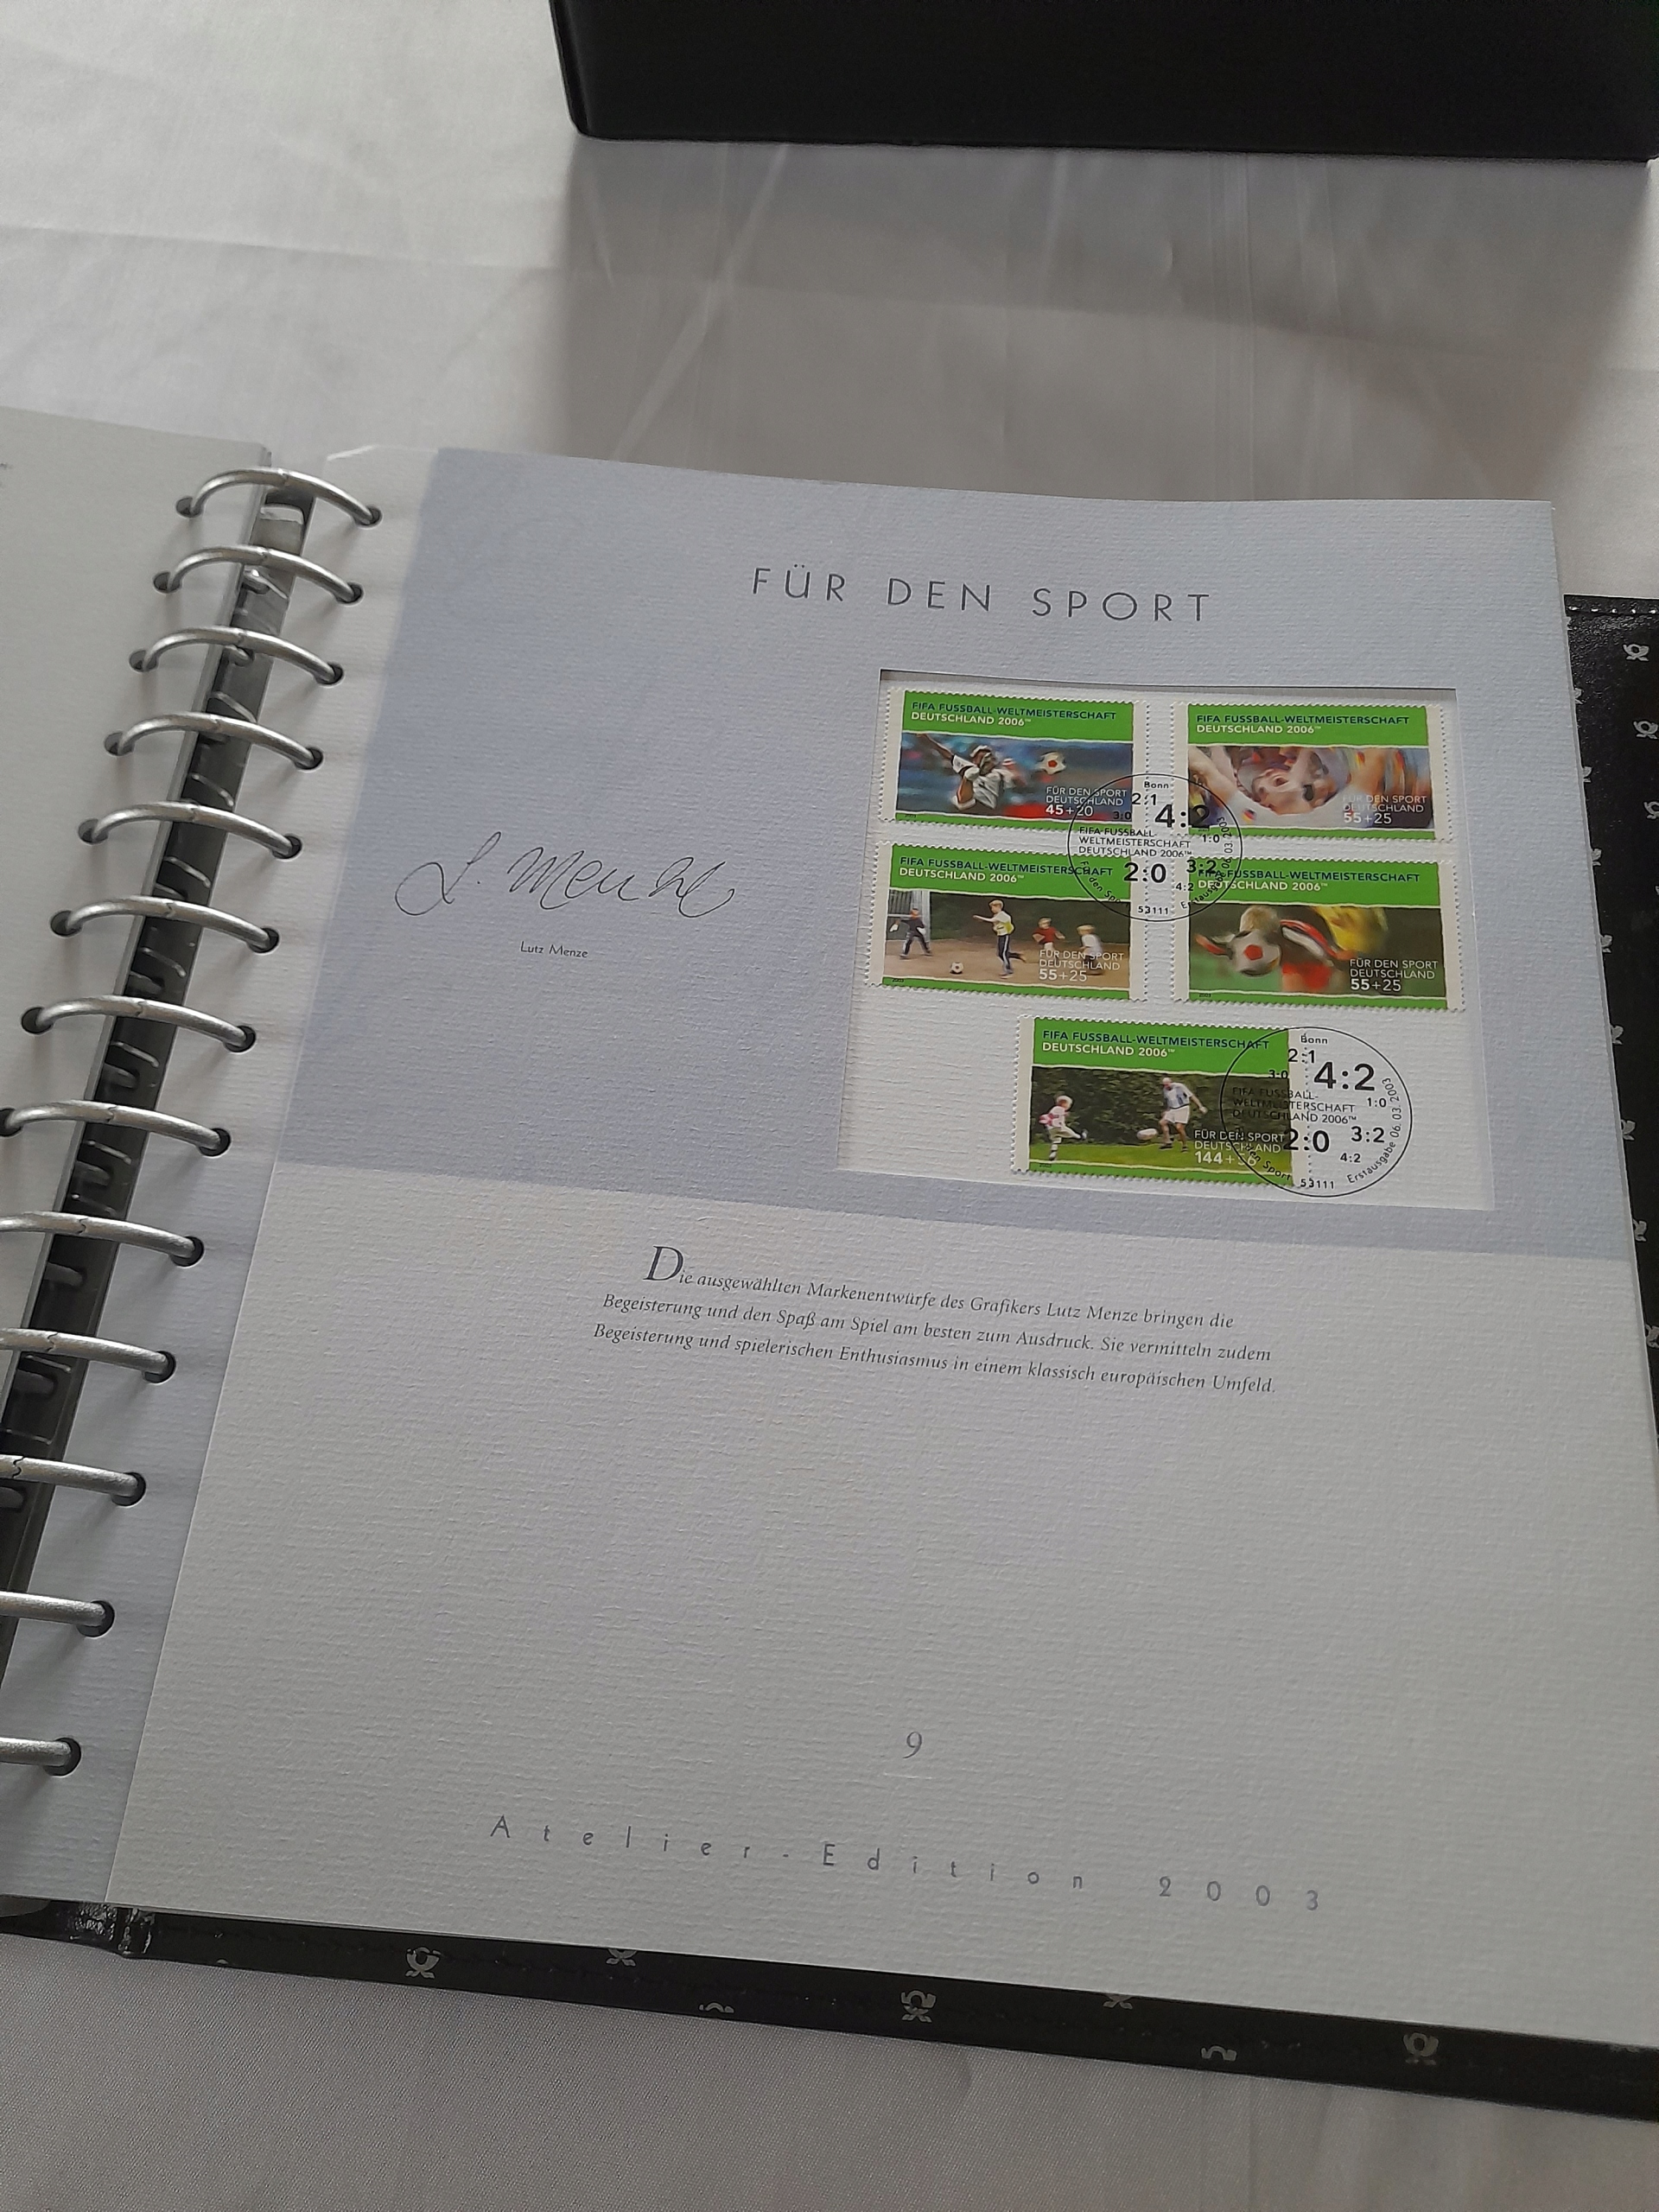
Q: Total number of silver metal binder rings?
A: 13